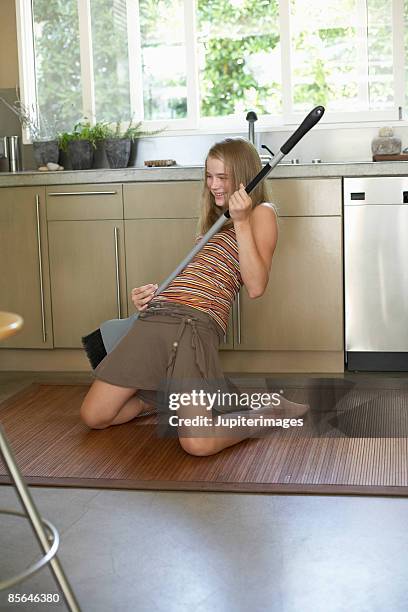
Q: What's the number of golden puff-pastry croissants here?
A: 0